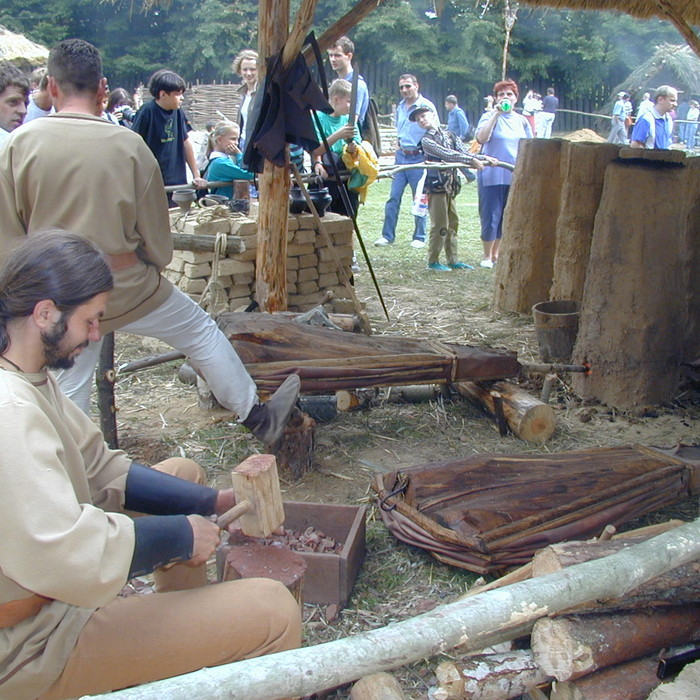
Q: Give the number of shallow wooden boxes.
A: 1